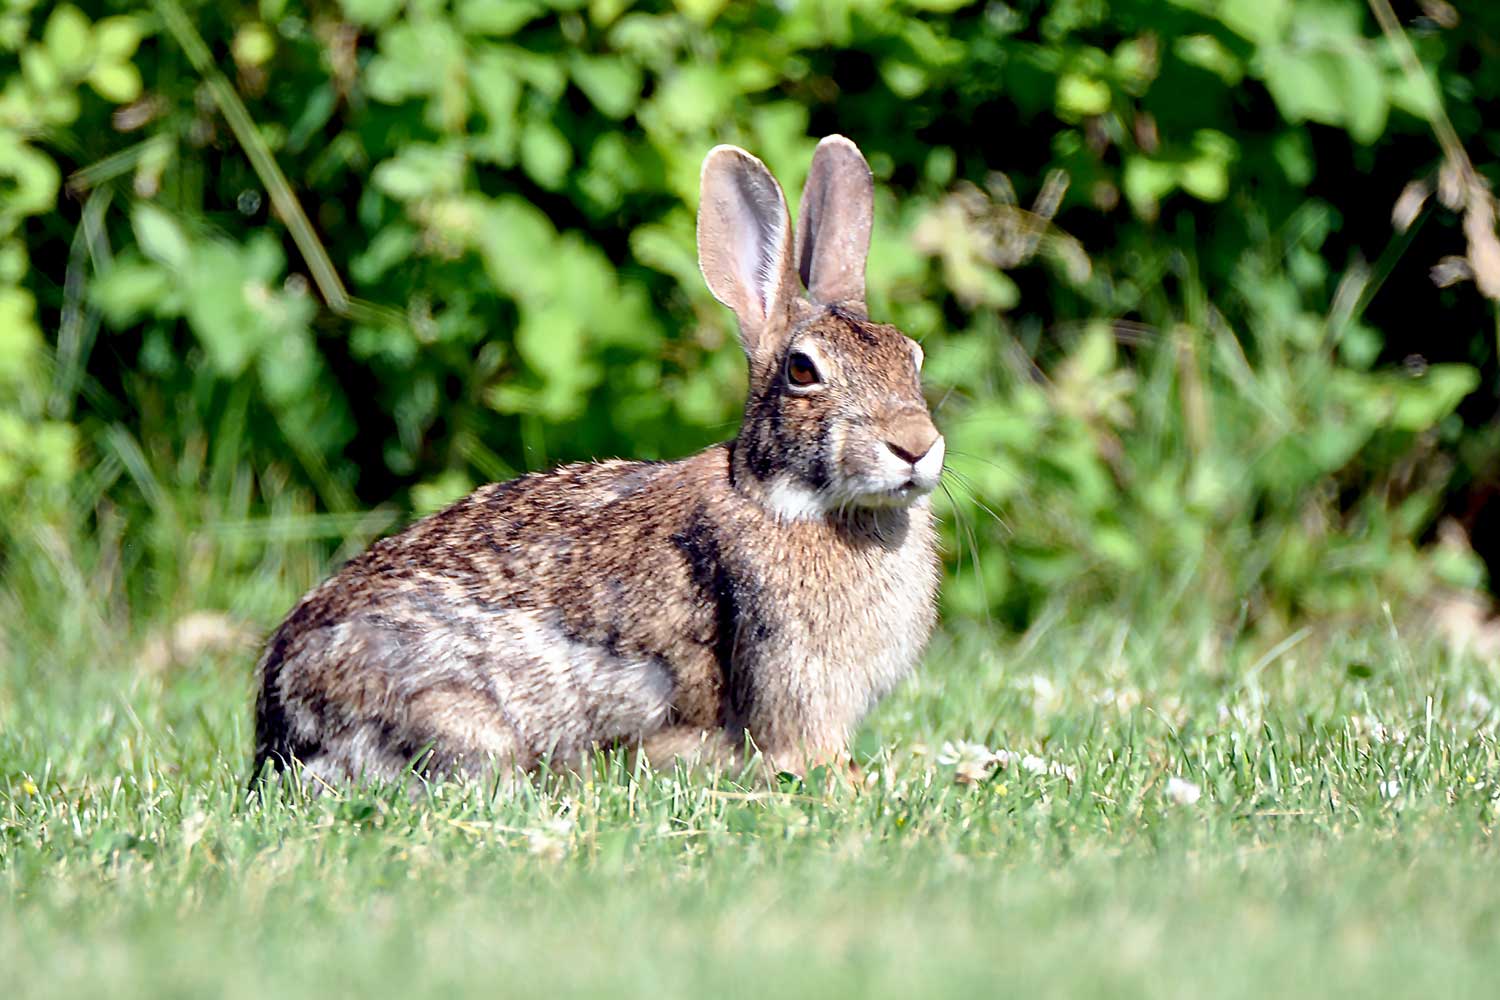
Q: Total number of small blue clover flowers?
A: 0